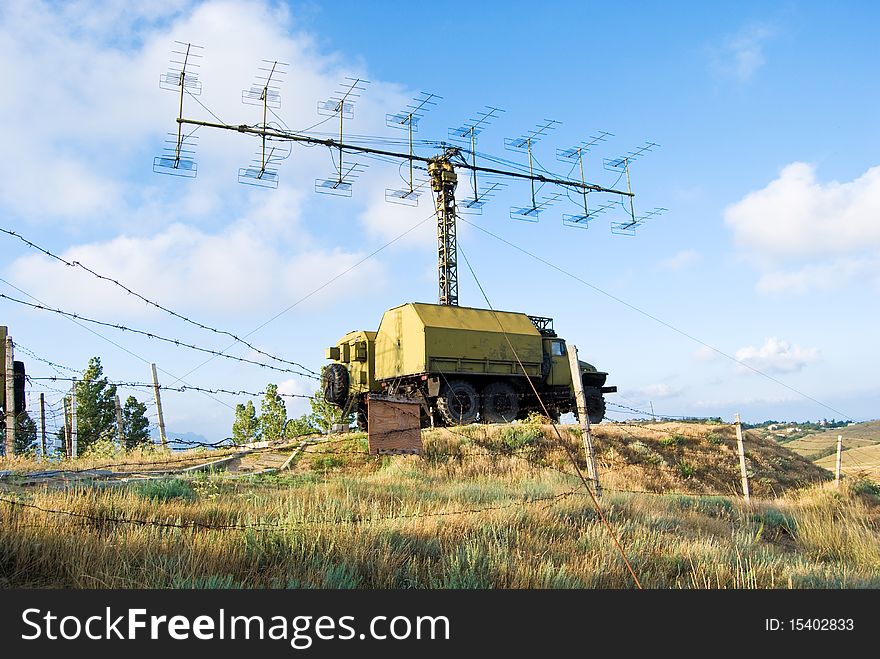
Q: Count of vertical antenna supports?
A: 8